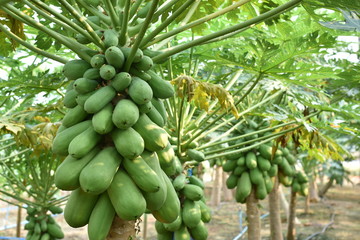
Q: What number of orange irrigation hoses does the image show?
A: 0